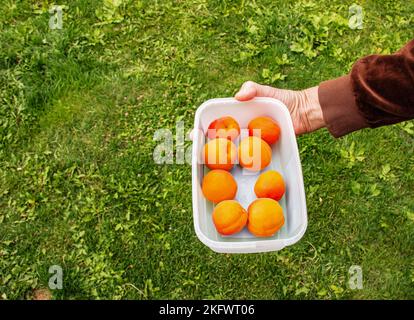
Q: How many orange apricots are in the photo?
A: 8